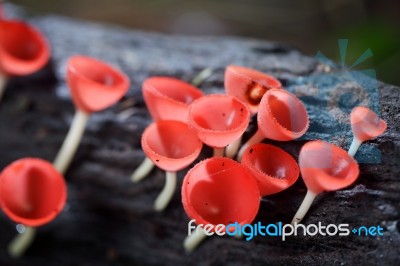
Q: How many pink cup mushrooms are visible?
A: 12